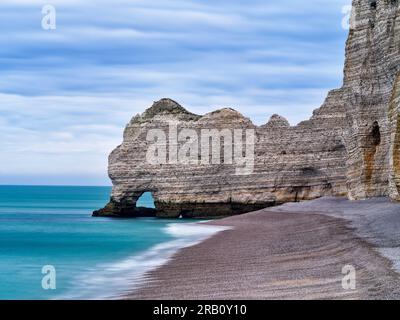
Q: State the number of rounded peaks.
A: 3